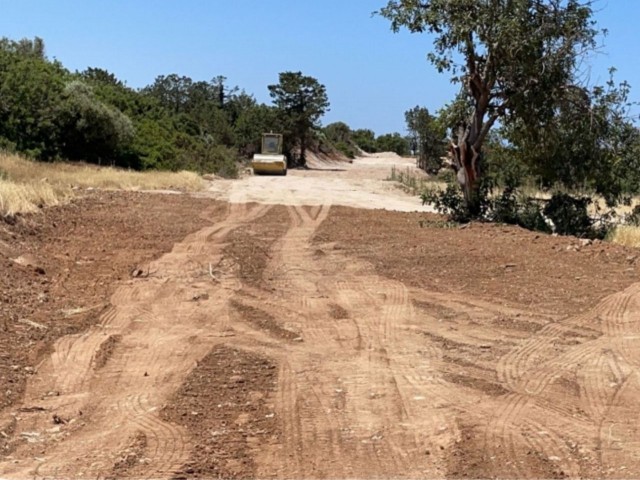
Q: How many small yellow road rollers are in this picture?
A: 1